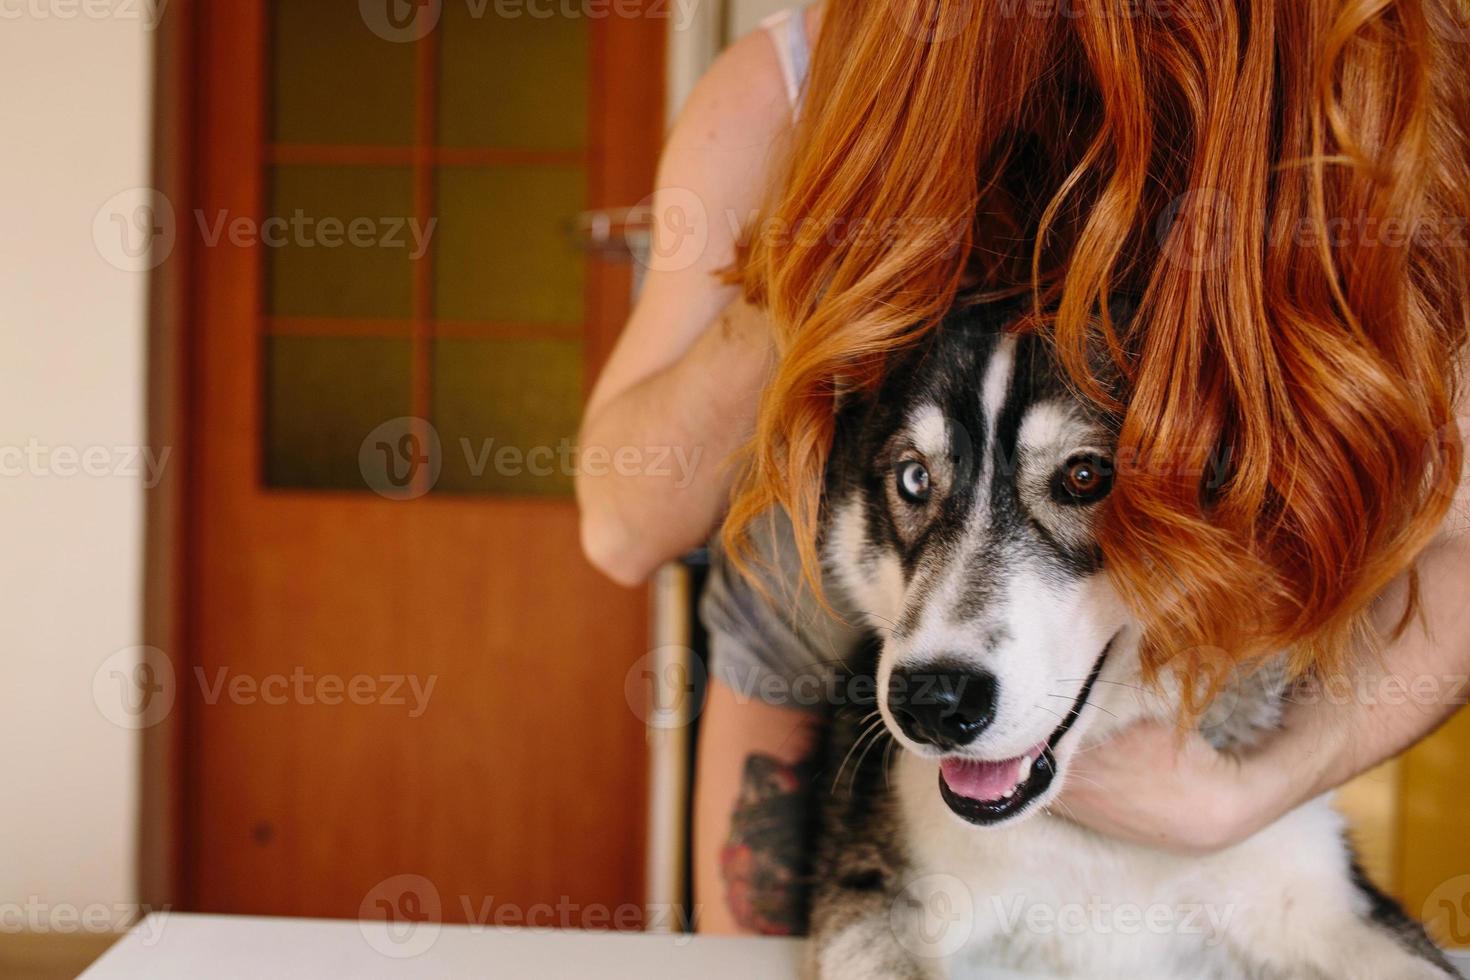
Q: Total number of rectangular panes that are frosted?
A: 6